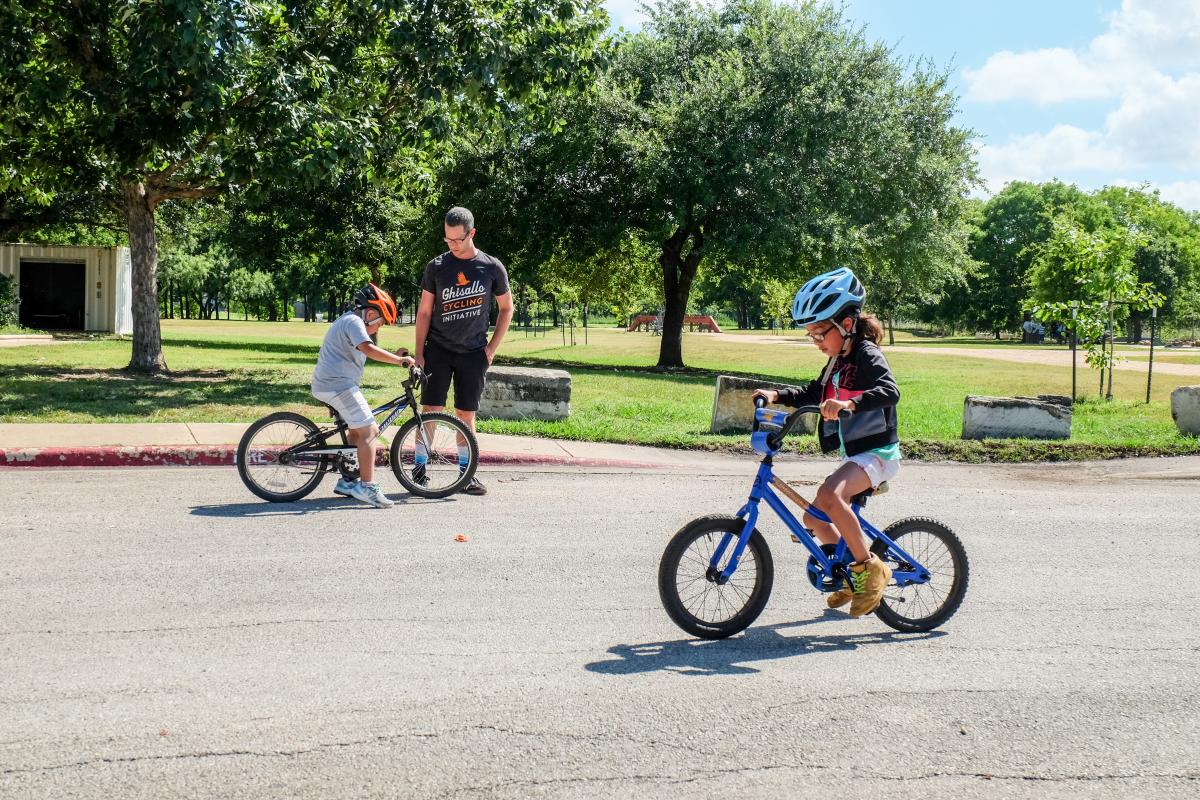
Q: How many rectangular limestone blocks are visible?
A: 4